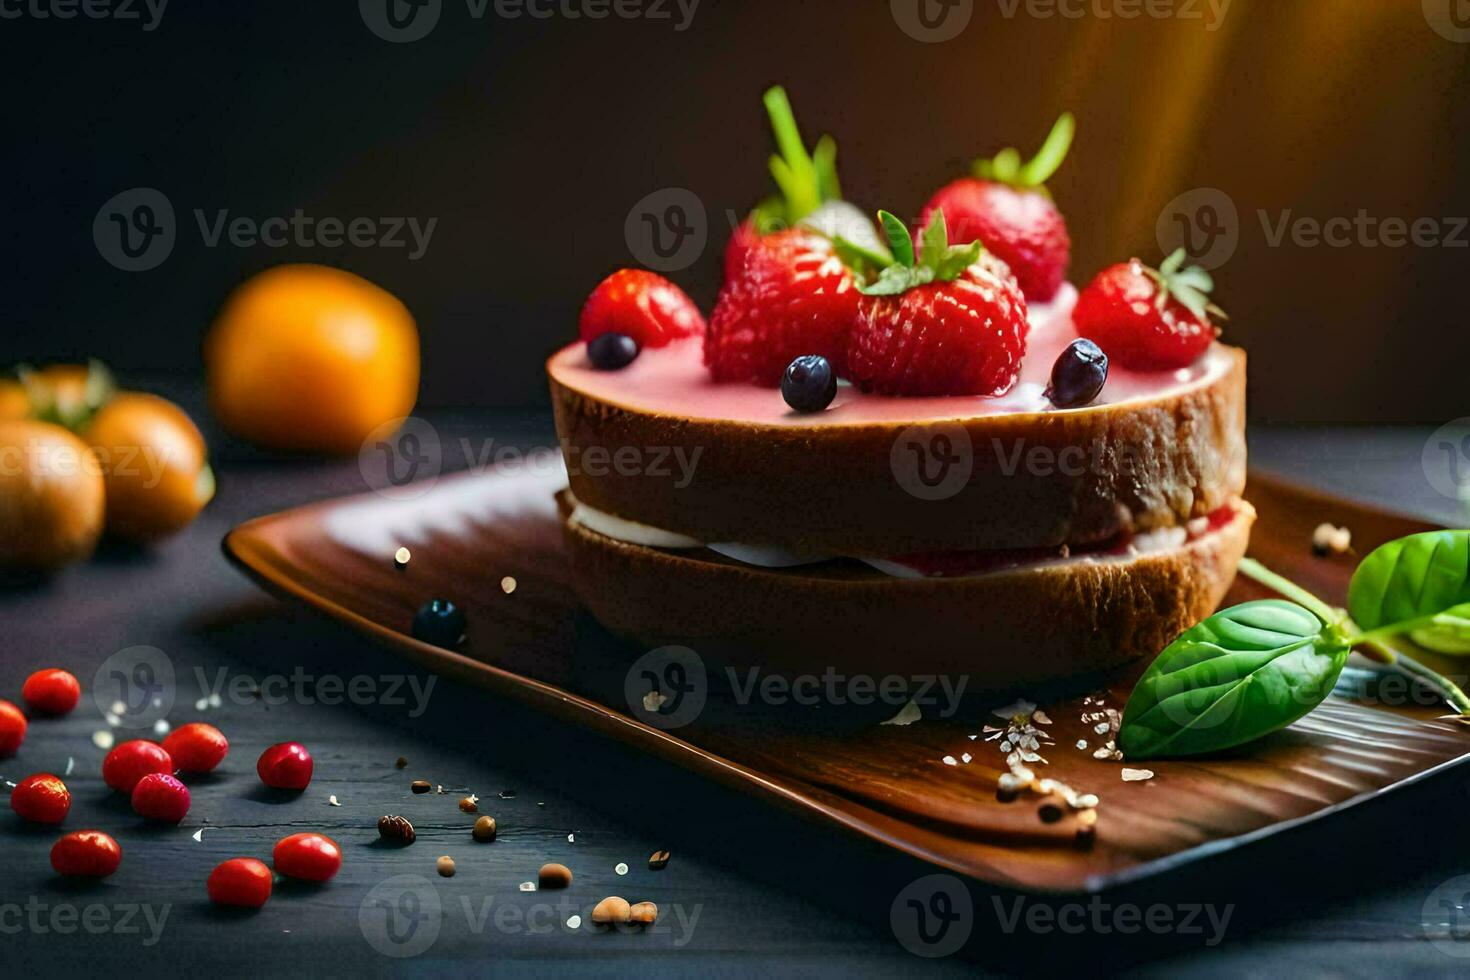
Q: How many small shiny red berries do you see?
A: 10